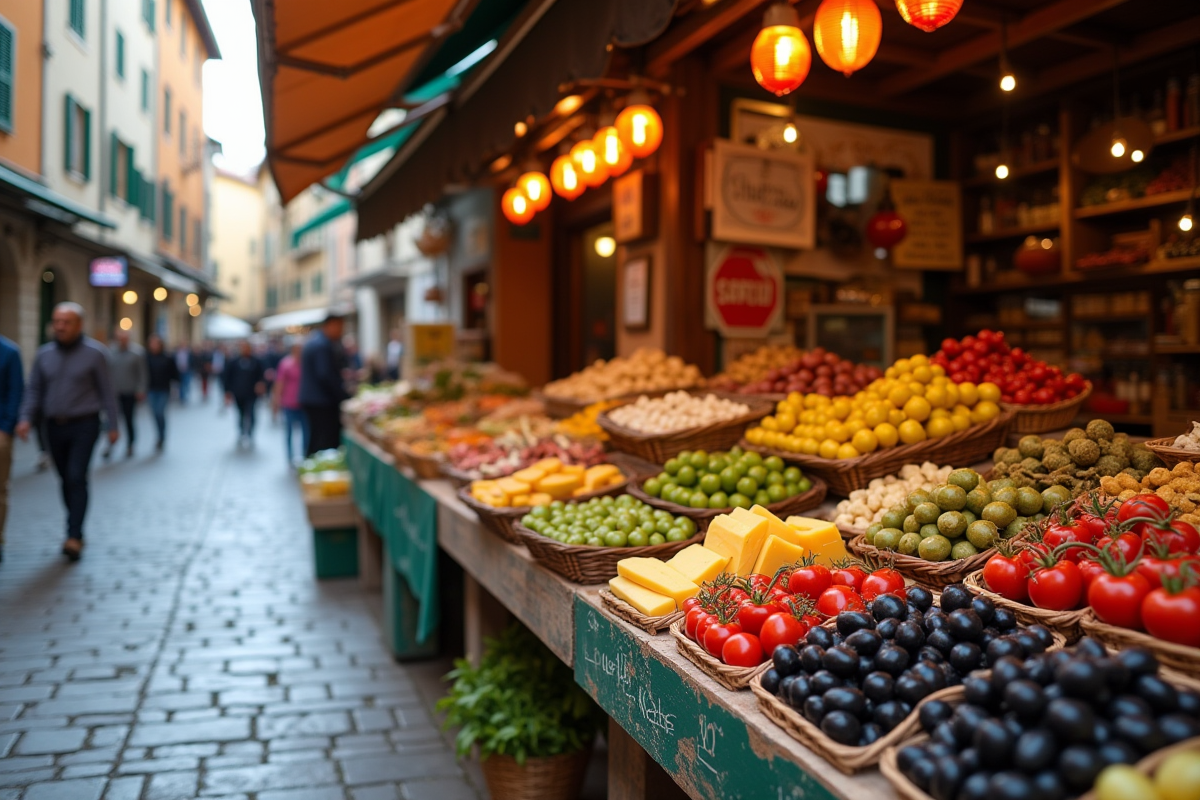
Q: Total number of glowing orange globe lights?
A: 9